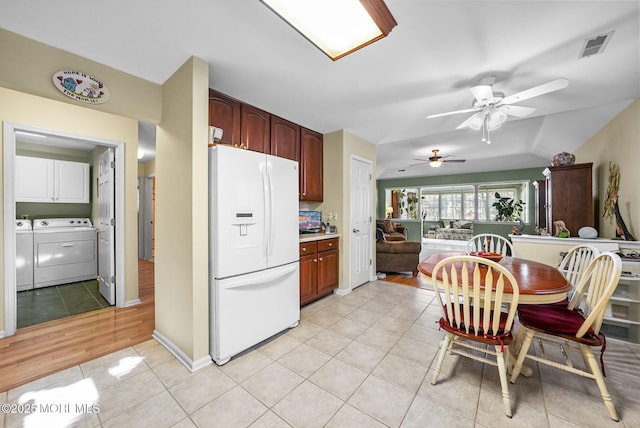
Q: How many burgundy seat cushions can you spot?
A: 3